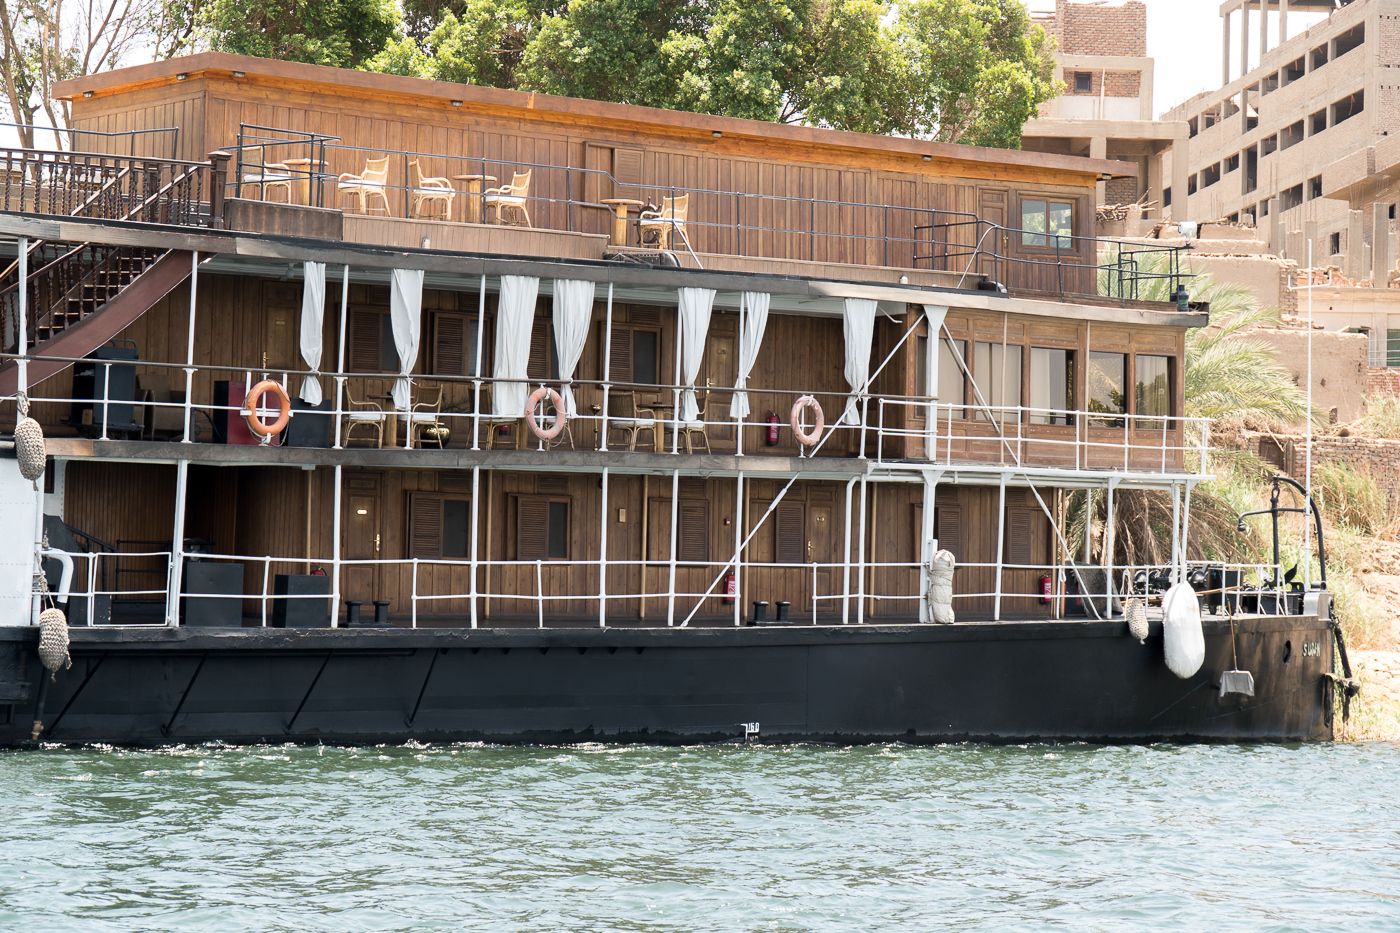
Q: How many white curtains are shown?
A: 7